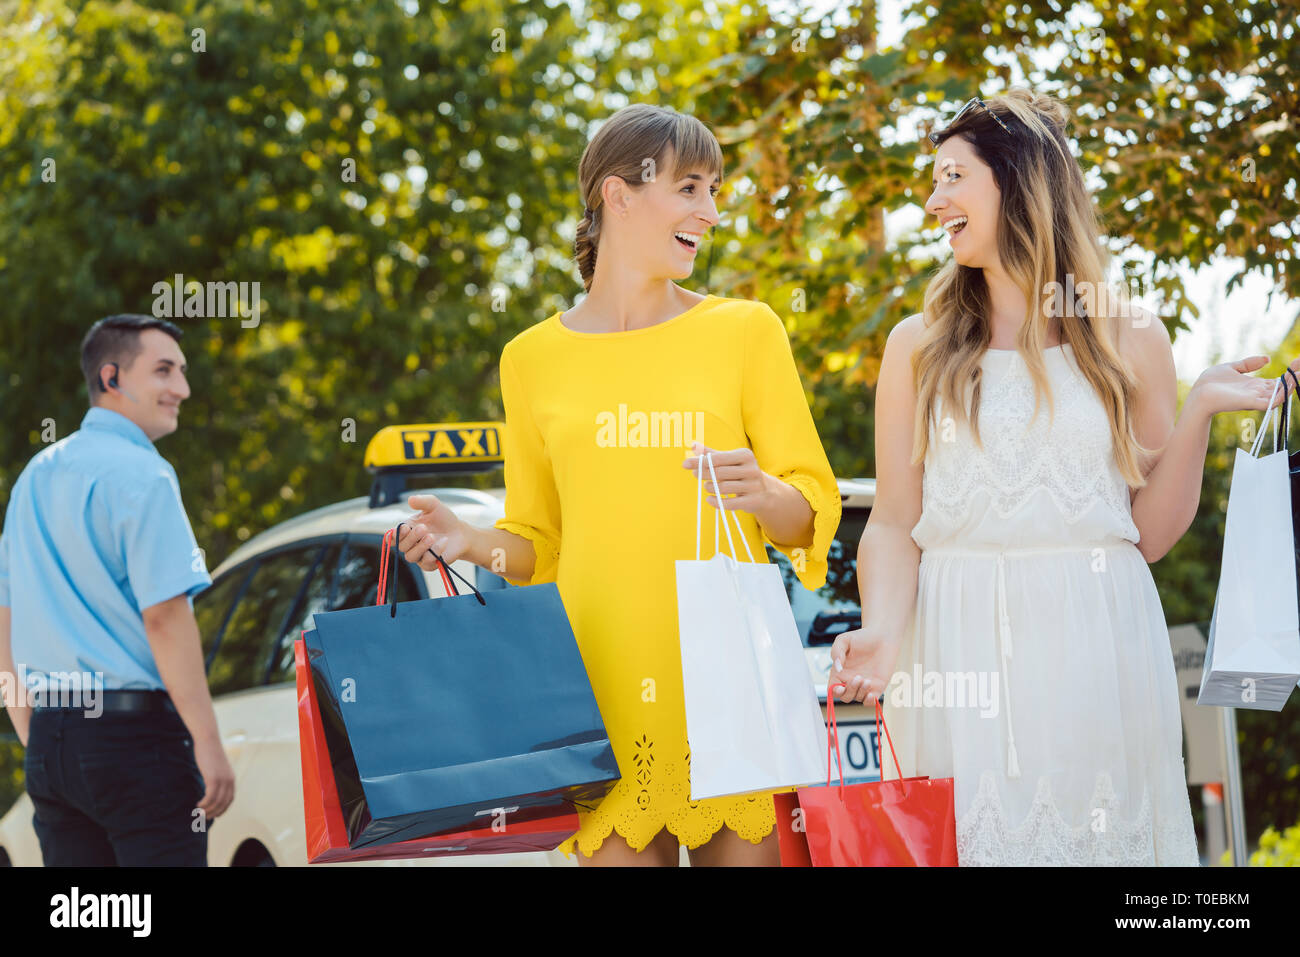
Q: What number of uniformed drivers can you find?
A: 1